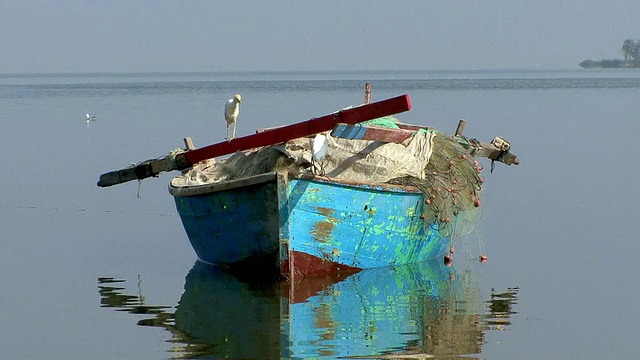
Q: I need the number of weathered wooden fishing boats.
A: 1